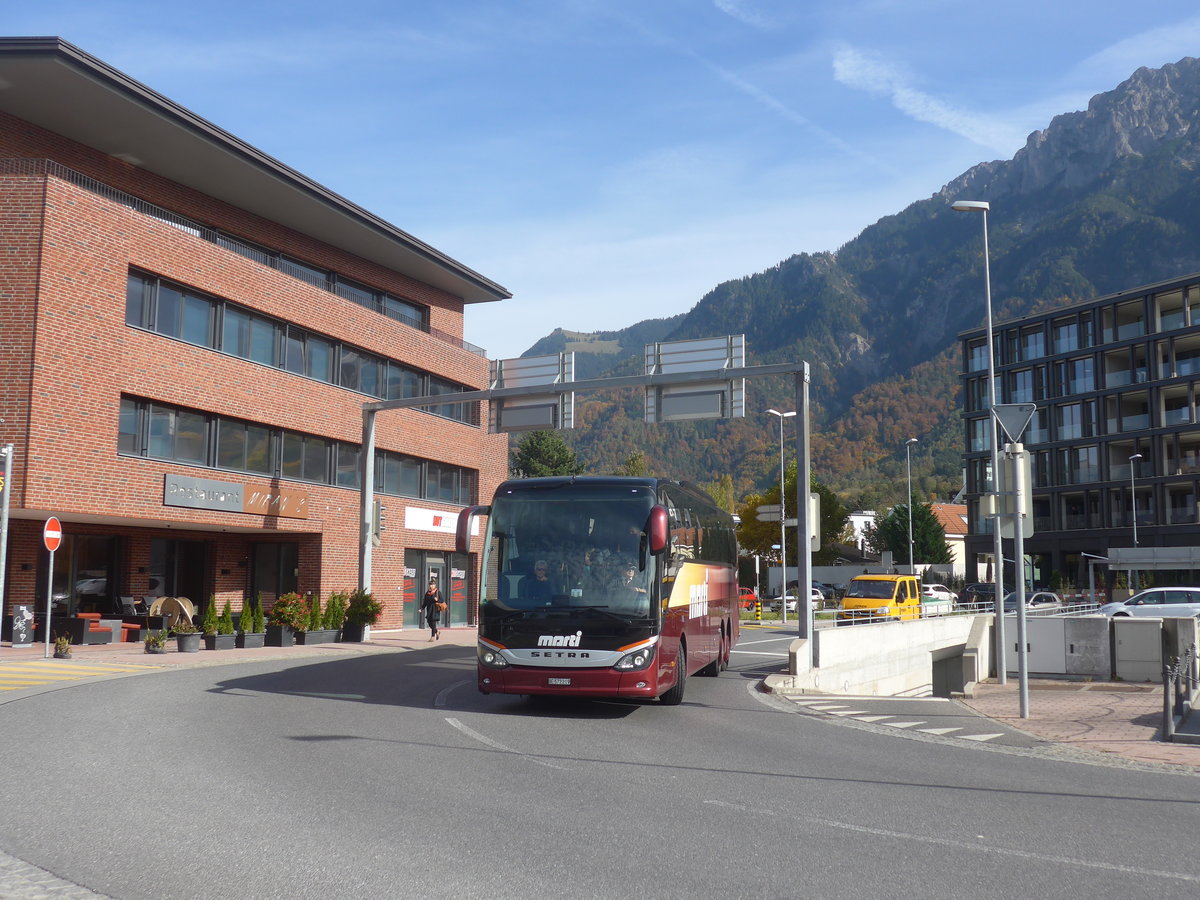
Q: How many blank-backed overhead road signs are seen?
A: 2